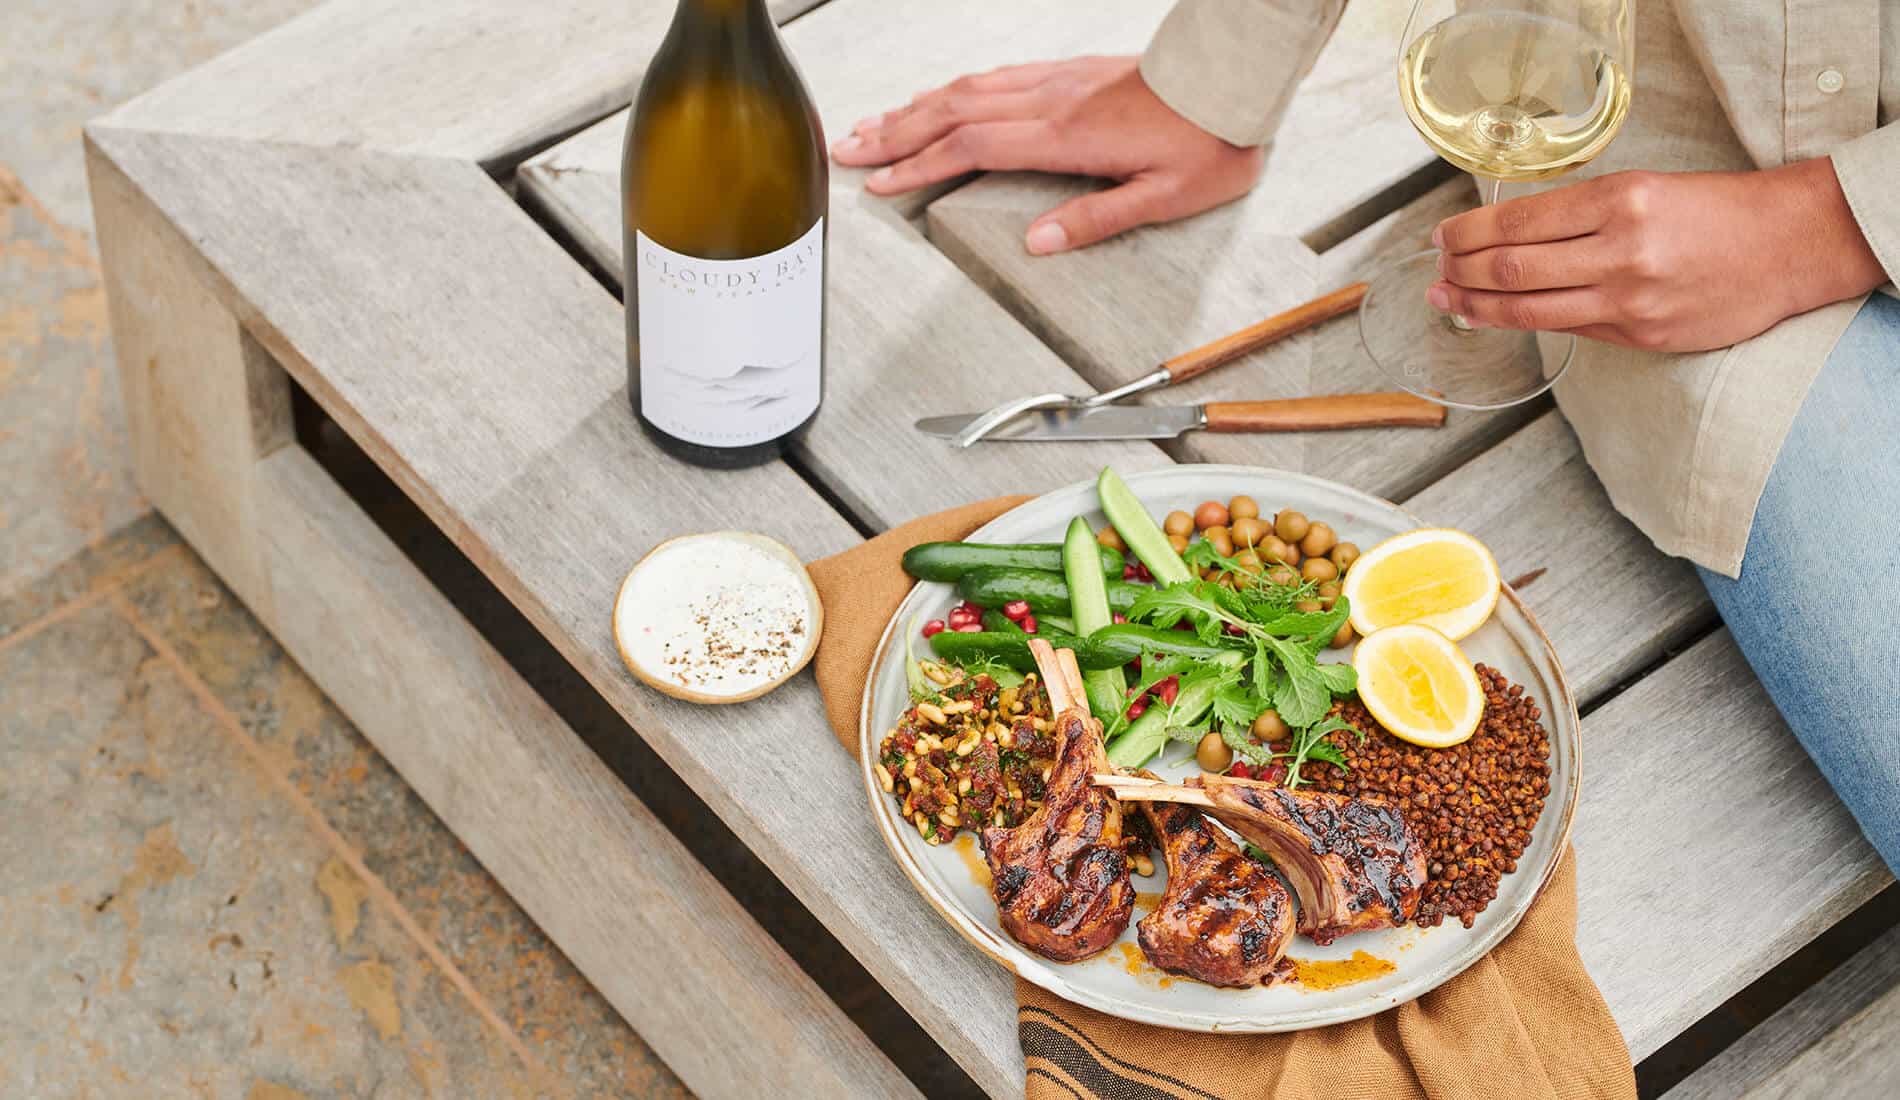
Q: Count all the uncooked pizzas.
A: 0